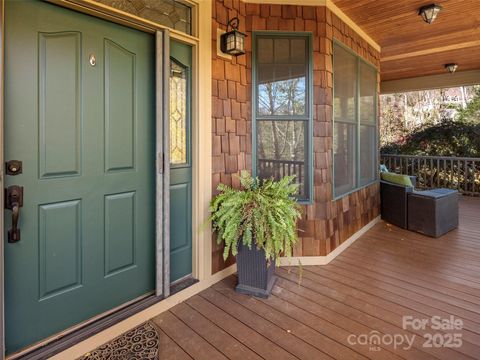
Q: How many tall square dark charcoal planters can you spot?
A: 1